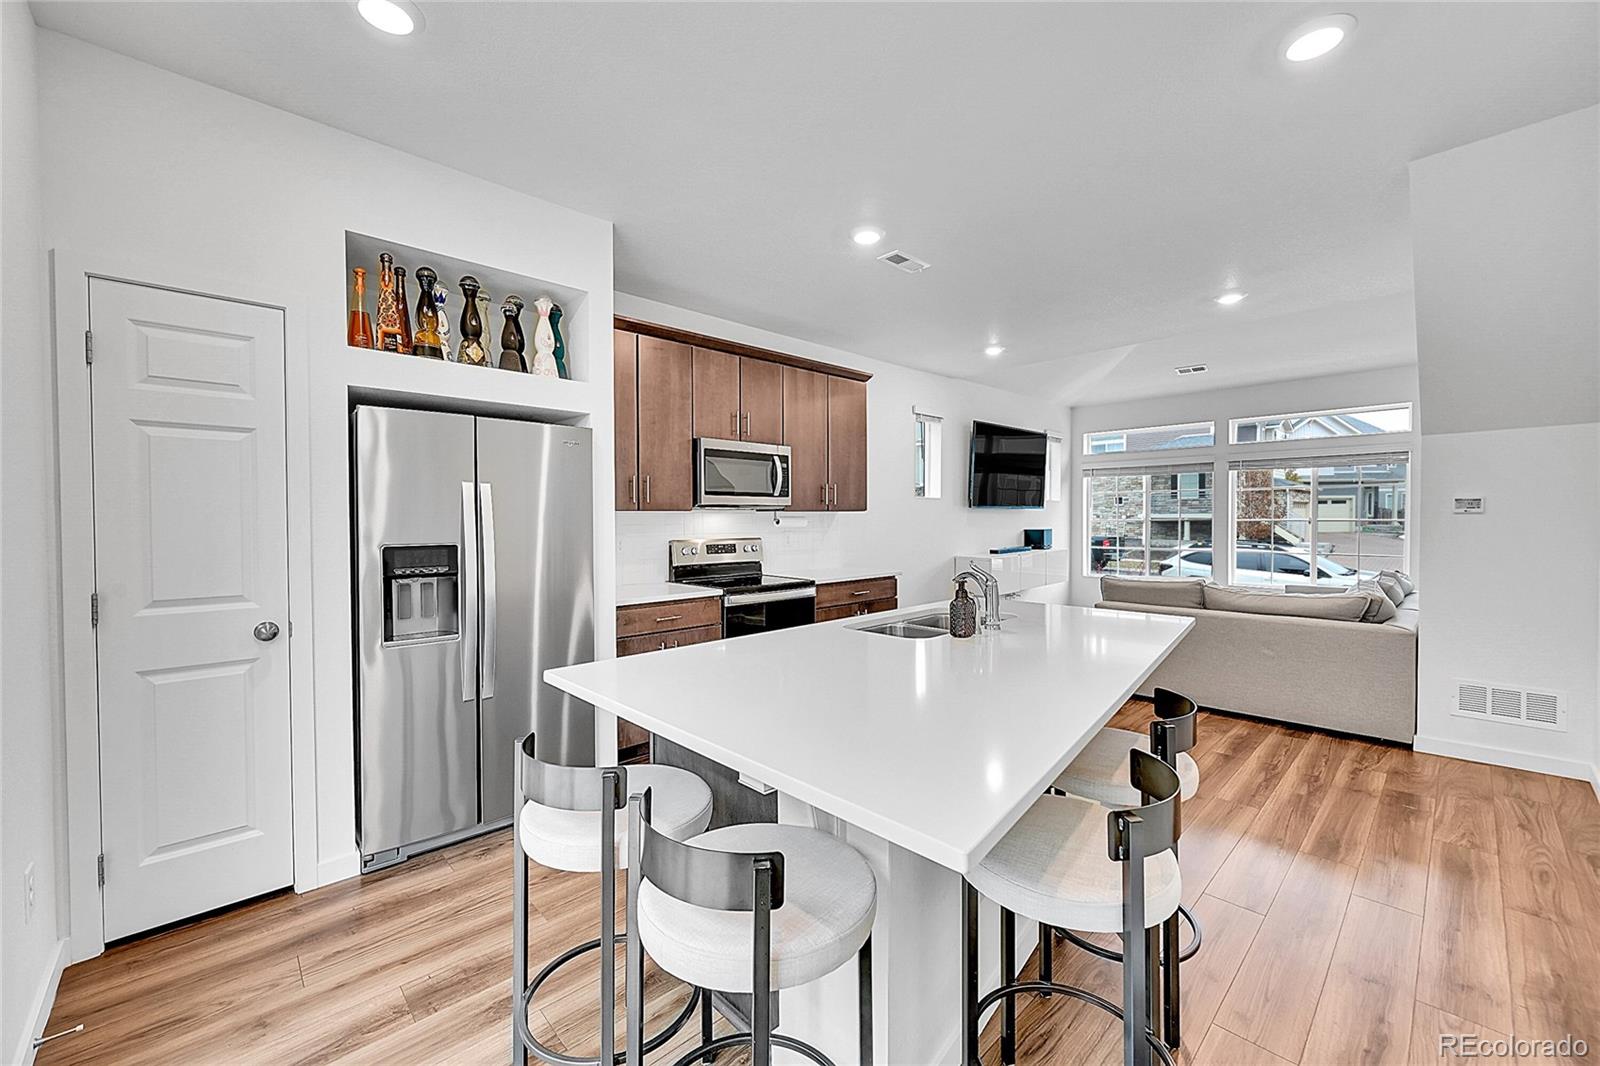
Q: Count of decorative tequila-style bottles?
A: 11